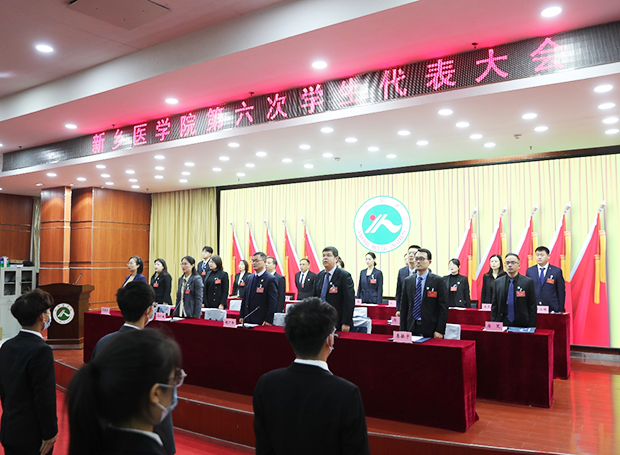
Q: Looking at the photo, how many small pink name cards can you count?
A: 11